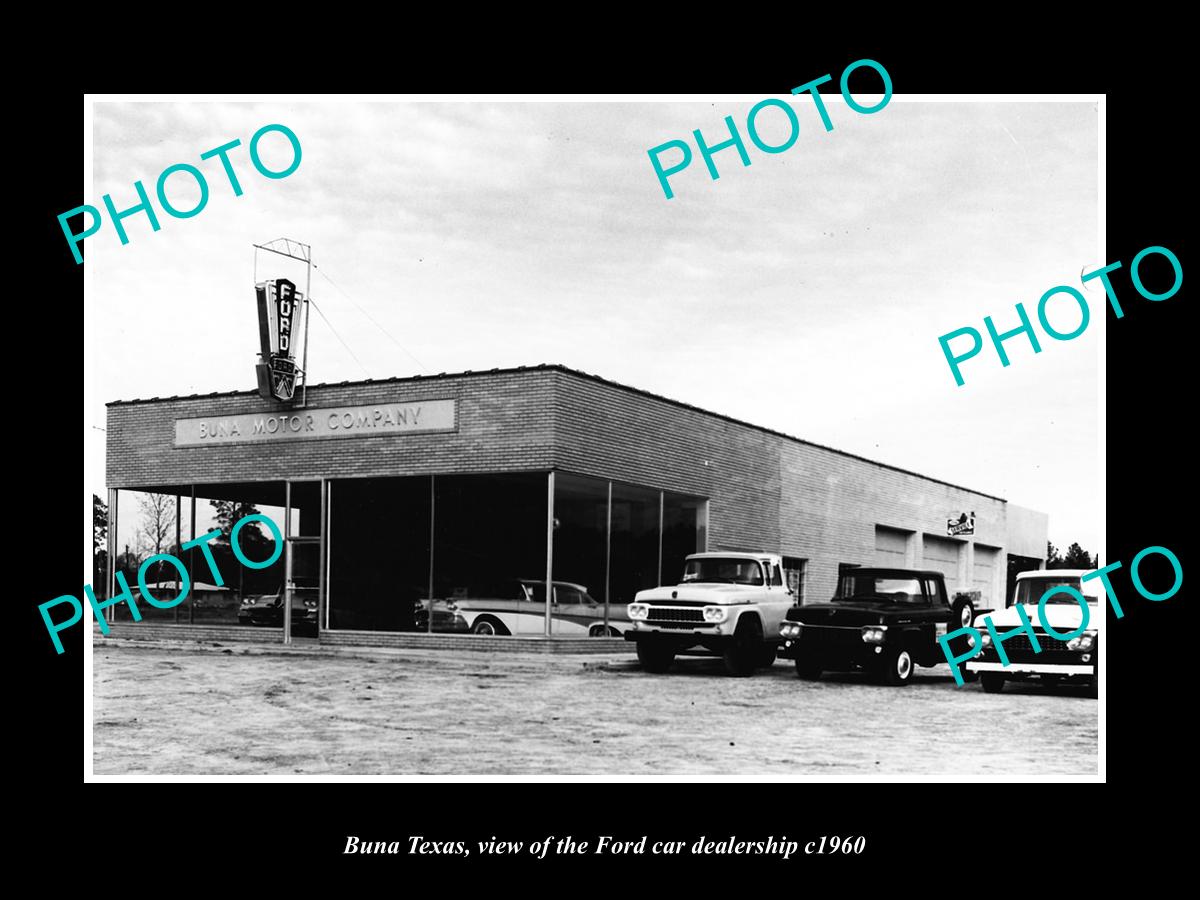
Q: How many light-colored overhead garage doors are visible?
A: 3